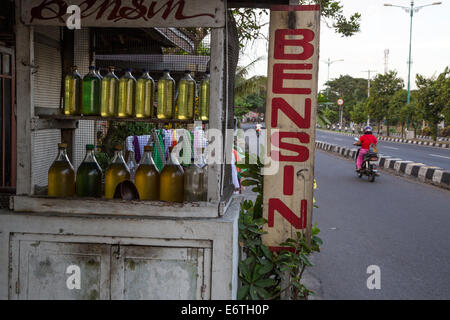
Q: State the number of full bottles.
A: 13